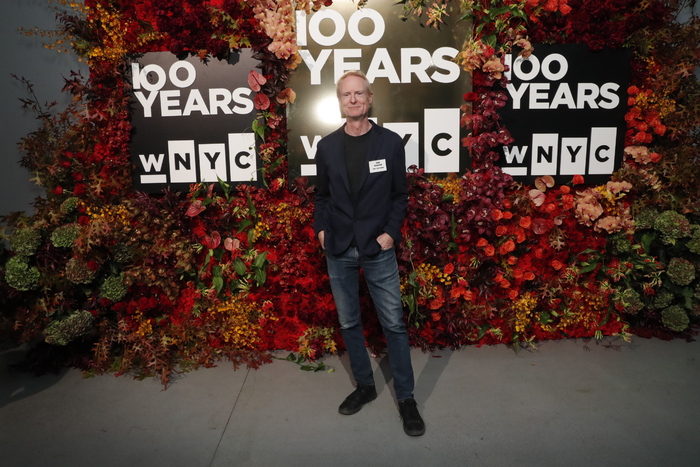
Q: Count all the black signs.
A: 3